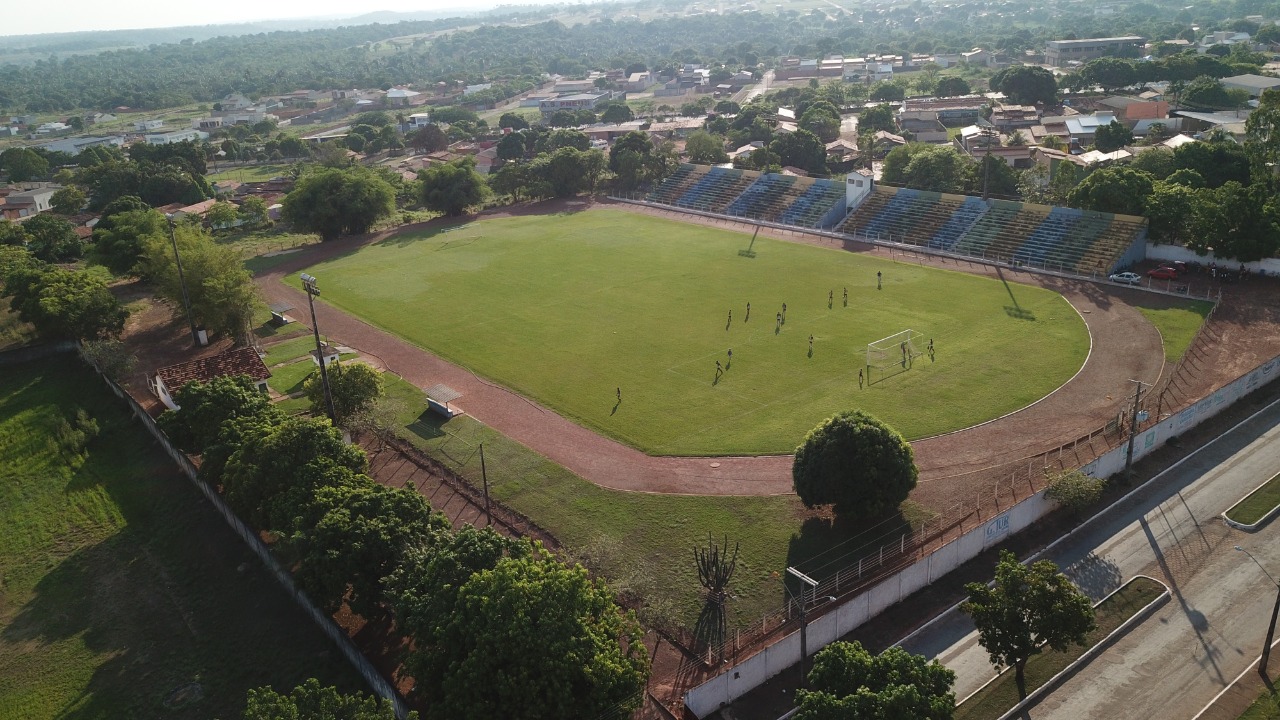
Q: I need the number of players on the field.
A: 14